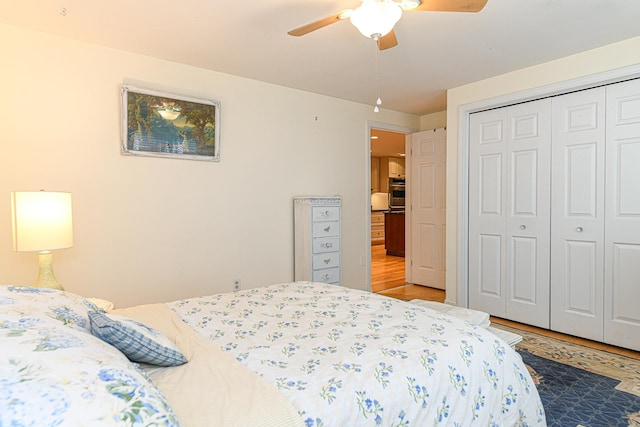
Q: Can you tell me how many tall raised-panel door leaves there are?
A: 5